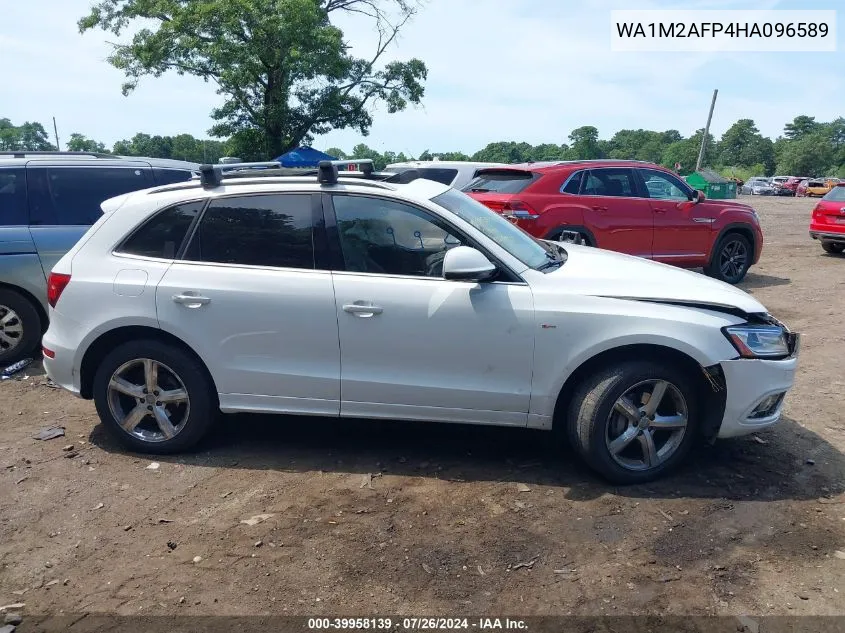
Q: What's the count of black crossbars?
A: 2